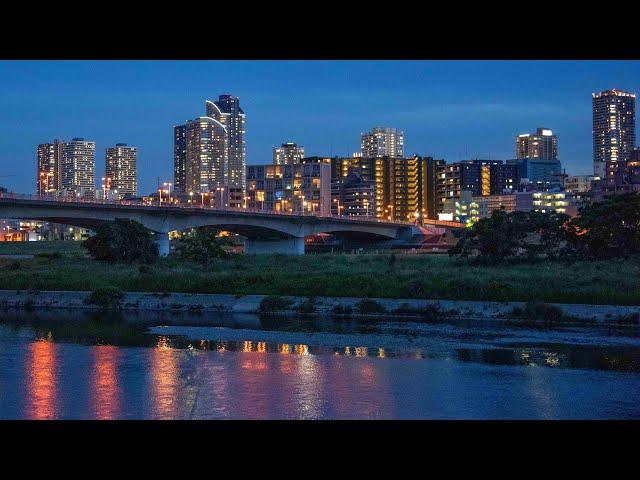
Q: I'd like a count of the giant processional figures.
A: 0